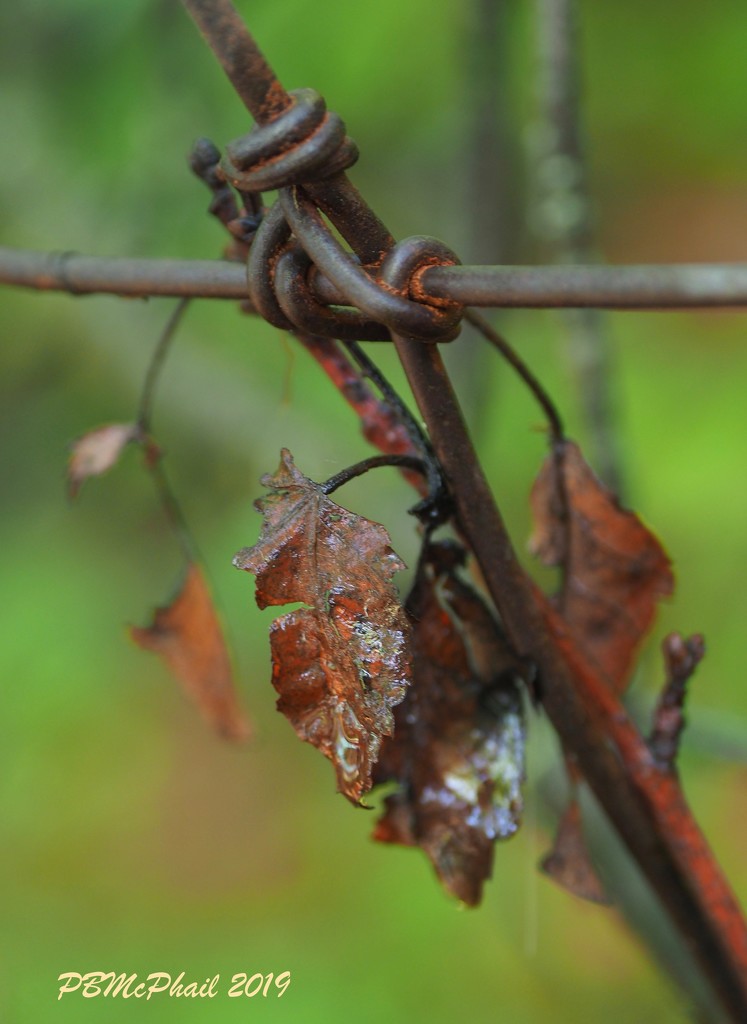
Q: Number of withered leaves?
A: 6